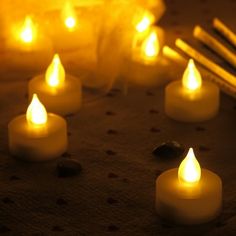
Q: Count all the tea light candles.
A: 8